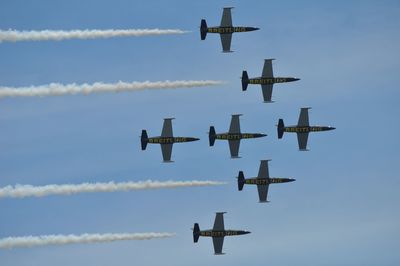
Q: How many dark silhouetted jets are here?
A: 7